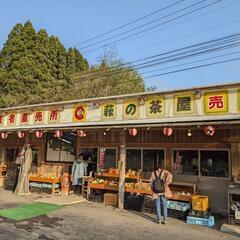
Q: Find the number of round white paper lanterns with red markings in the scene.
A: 8